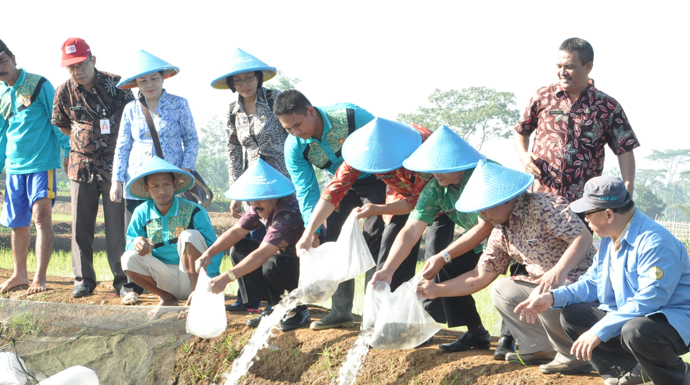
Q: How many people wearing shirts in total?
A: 12